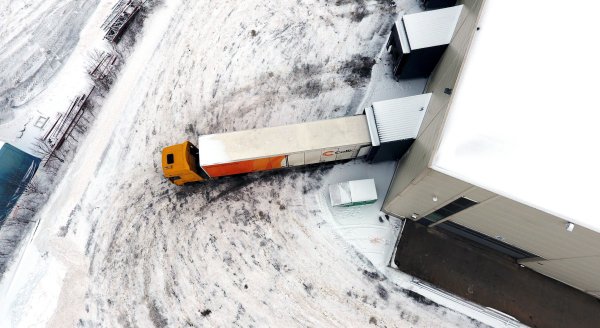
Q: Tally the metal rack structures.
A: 3